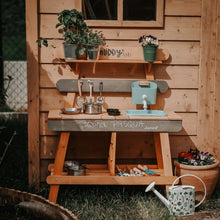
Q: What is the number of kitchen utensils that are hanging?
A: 3